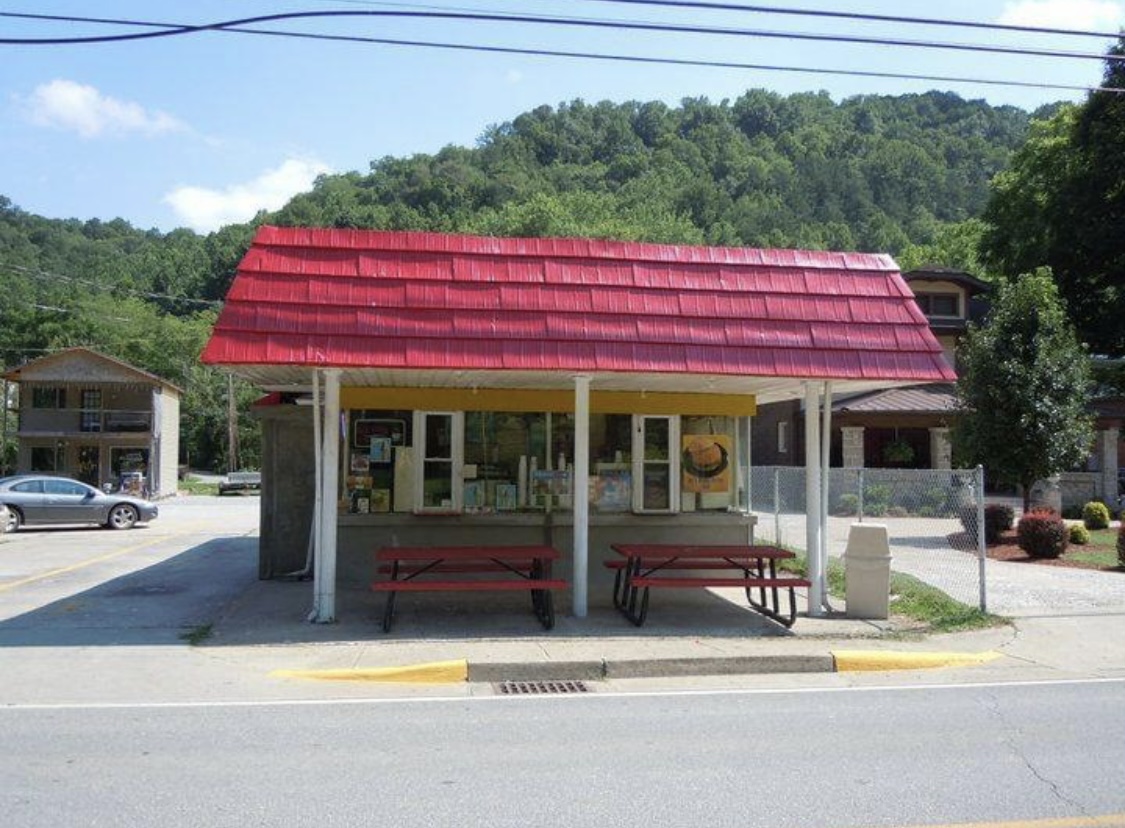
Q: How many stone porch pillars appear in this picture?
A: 3